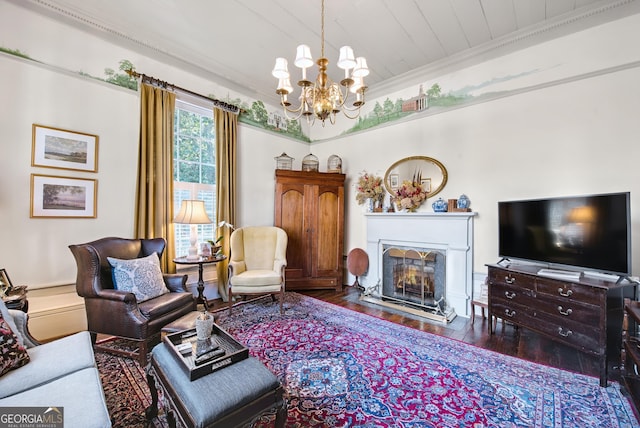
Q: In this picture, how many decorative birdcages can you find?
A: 3